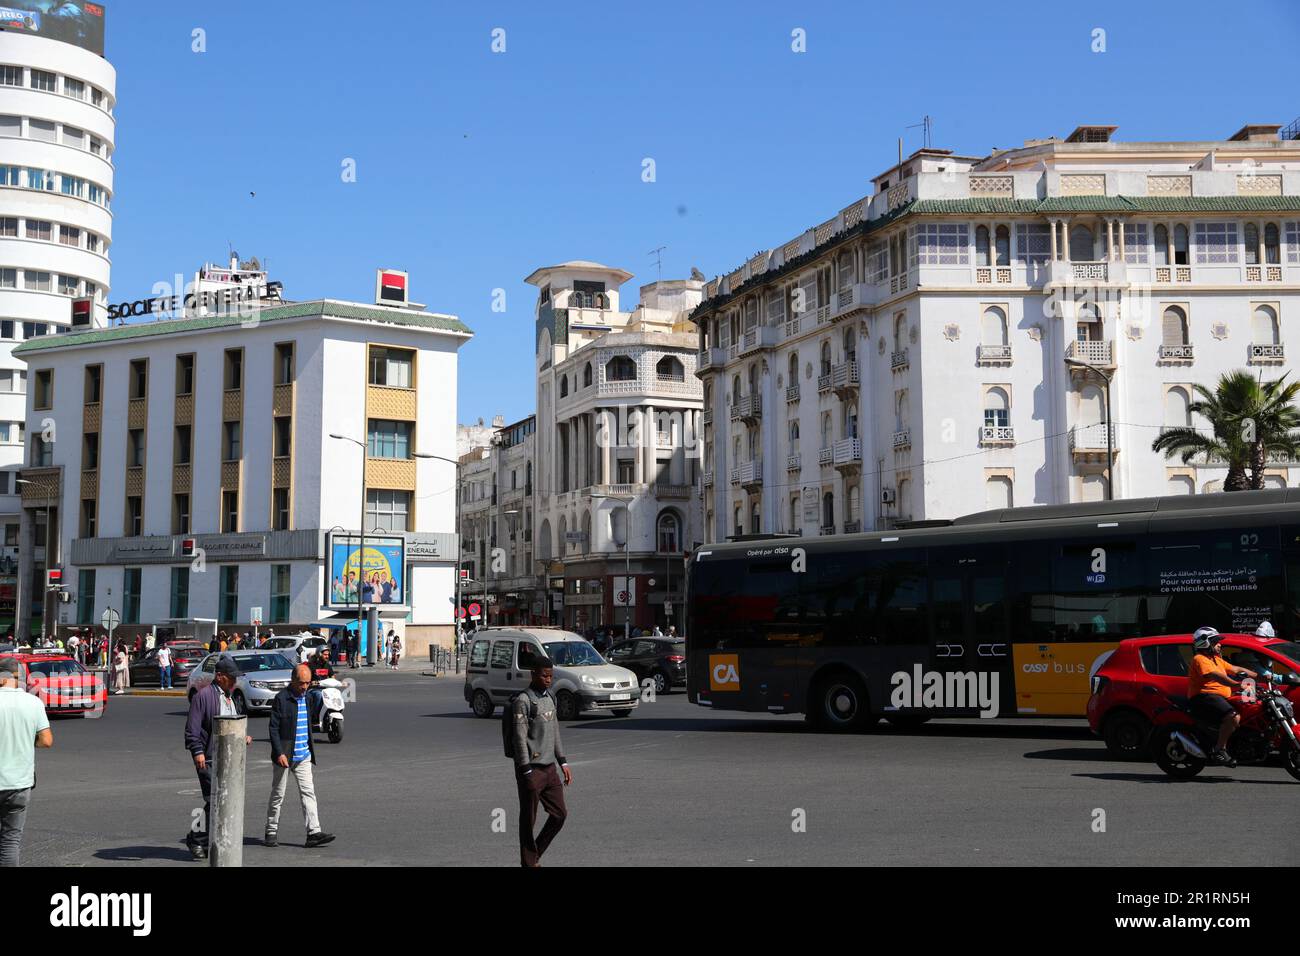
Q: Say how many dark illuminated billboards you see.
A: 1